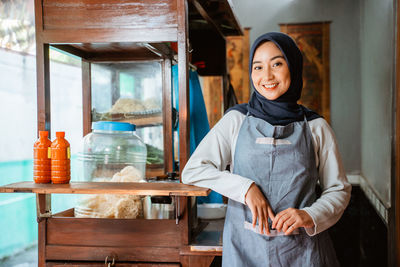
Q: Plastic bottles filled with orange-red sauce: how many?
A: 2